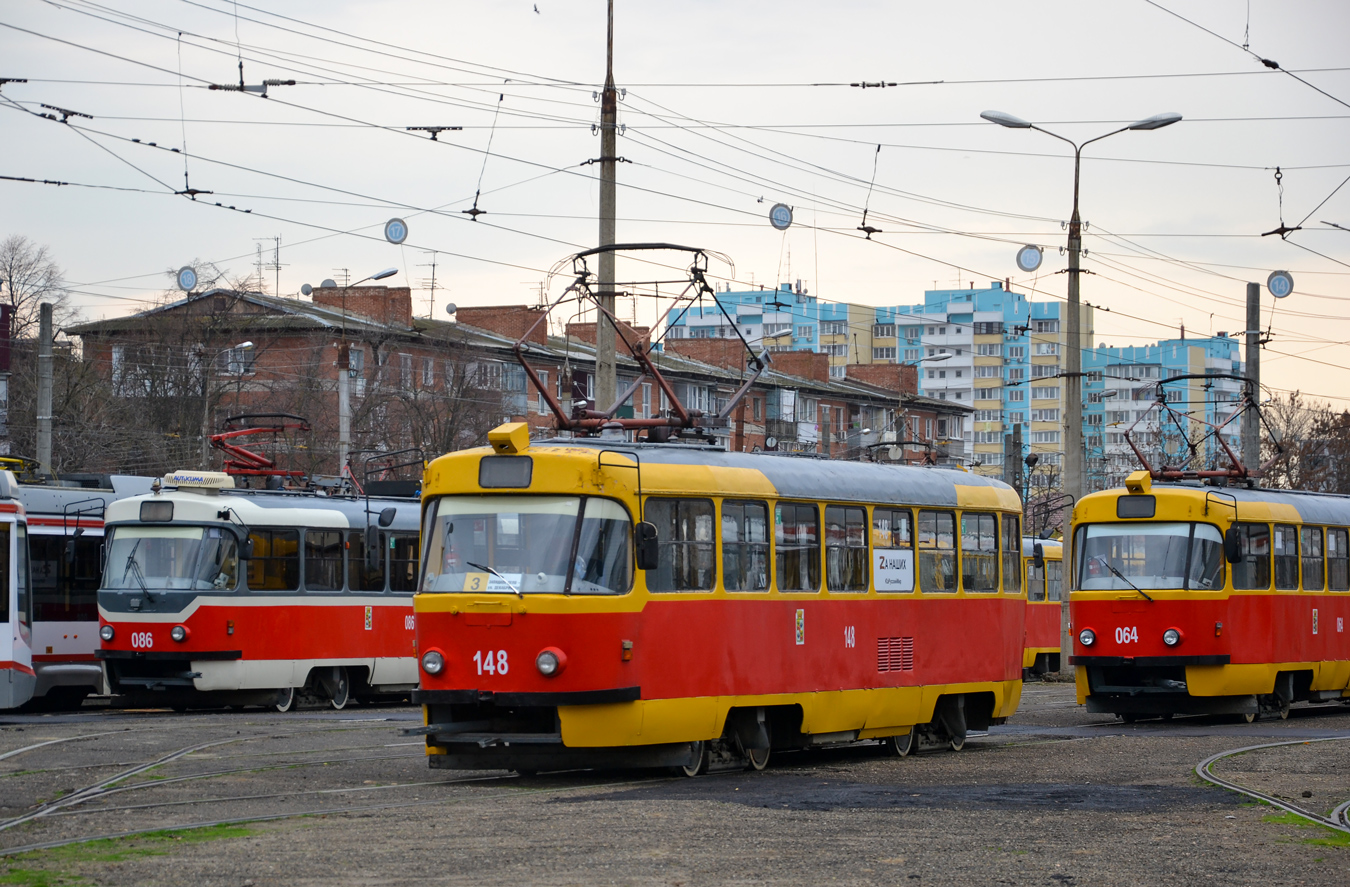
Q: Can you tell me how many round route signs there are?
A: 5